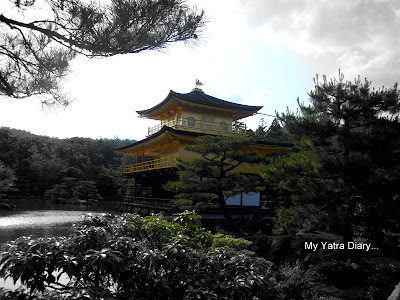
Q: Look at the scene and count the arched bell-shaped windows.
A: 2